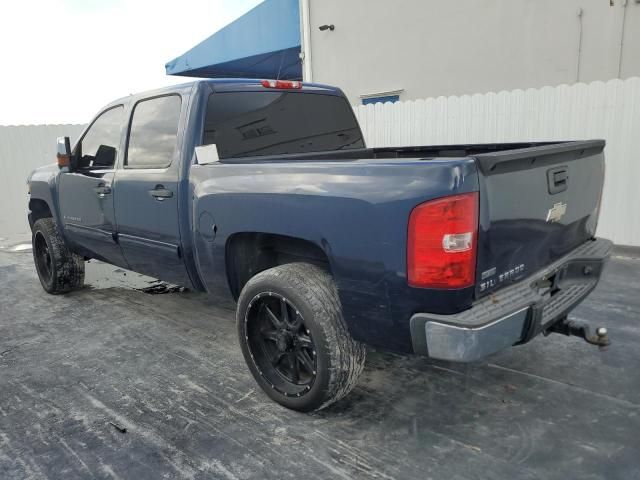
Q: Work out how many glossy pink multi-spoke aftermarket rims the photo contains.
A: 0